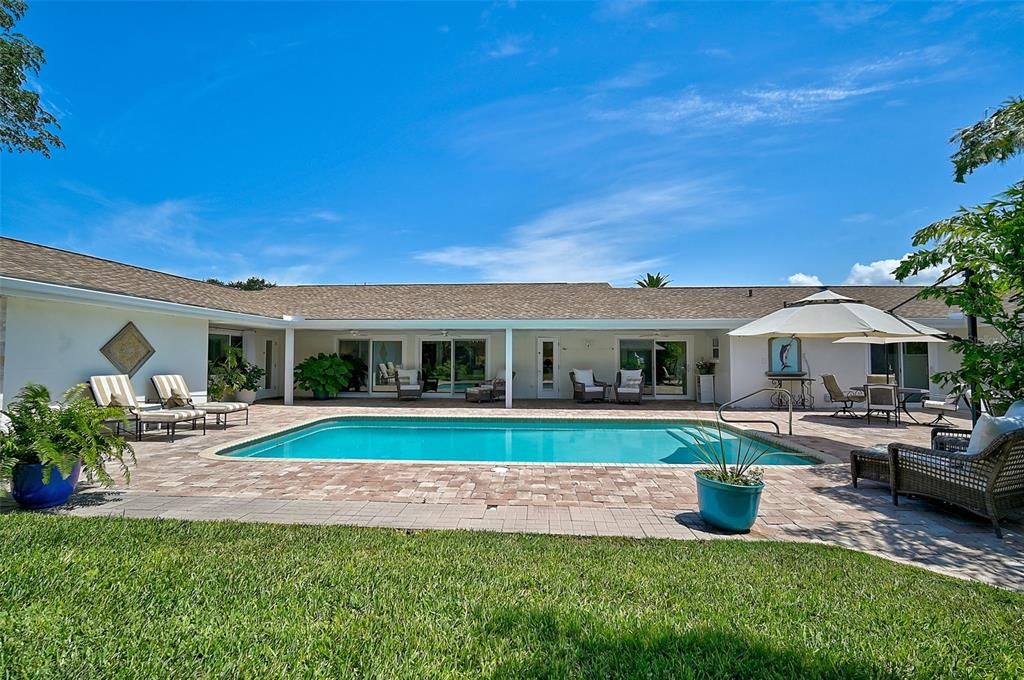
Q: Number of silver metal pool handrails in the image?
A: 1